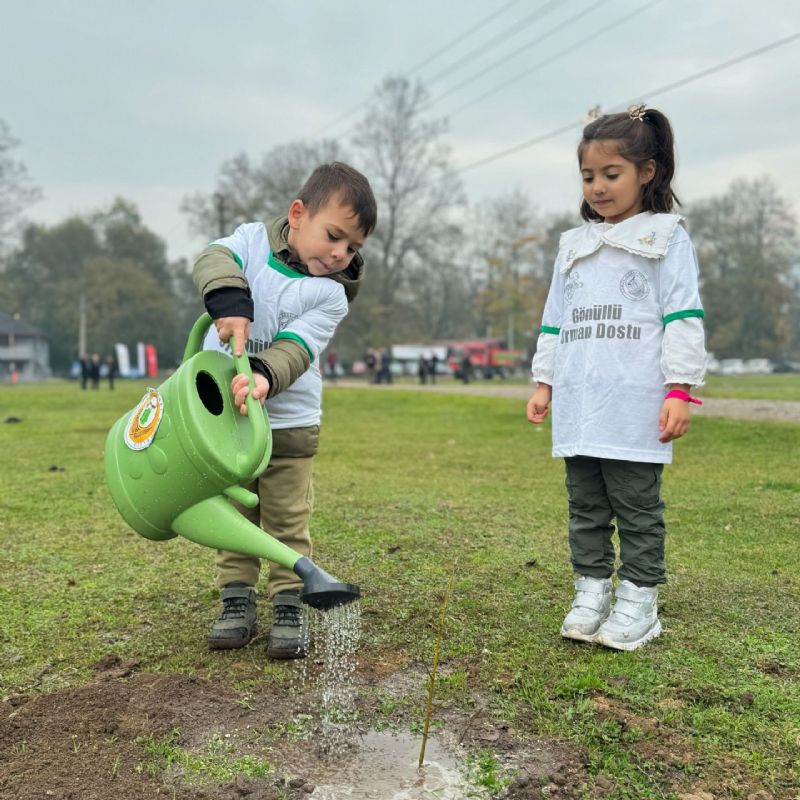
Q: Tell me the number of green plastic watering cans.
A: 1